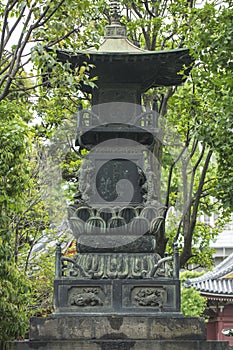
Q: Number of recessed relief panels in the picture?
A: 2